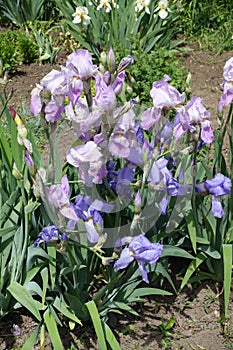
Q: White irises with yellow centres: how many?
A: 4